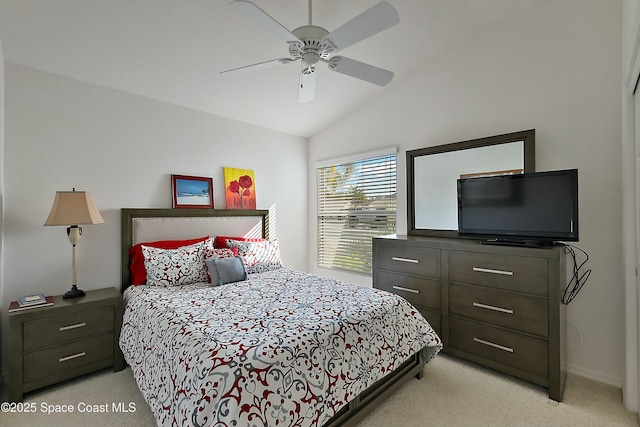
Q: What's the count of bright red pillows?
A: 2